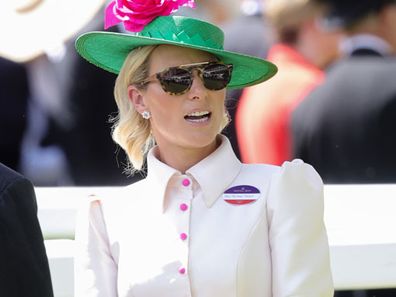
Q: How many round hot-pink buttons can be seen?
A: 4